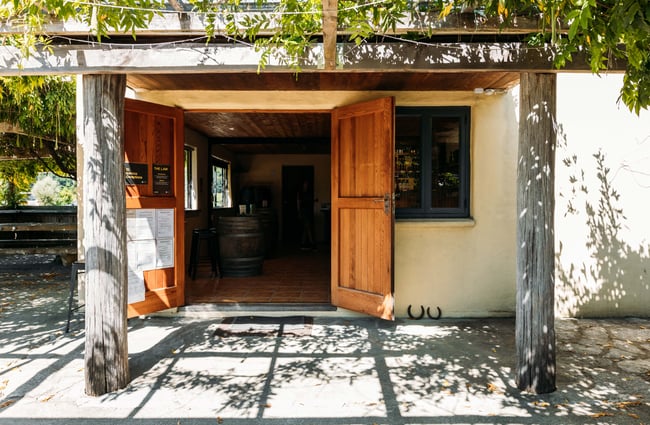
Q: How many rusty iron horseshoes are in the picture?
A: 2